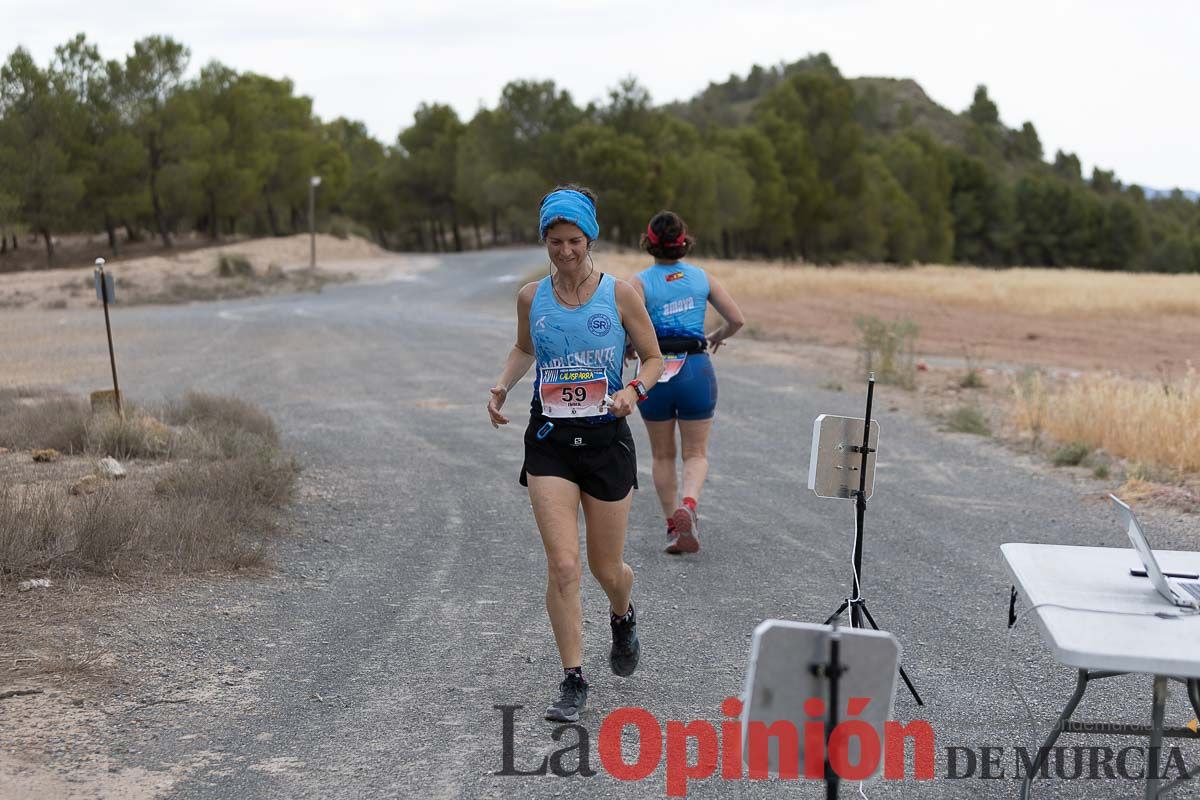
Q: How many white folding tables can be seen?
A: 1